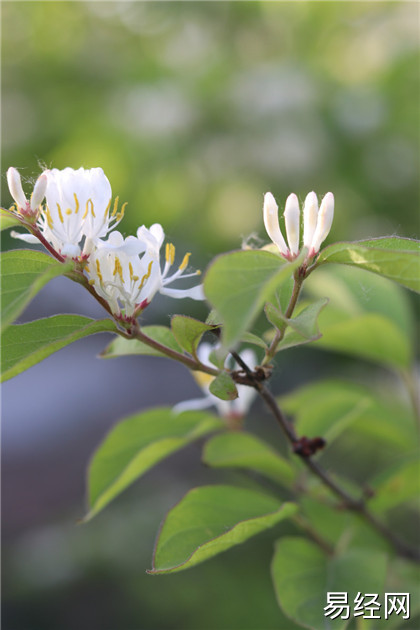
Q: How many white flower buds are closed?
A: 6